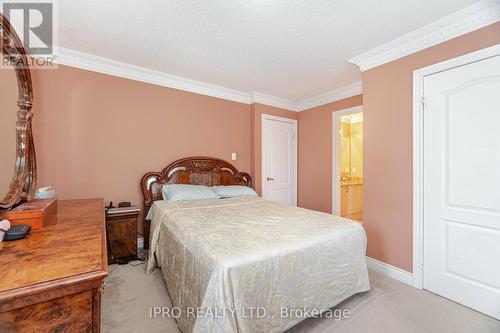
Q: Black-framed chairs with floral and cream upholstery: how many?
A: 0